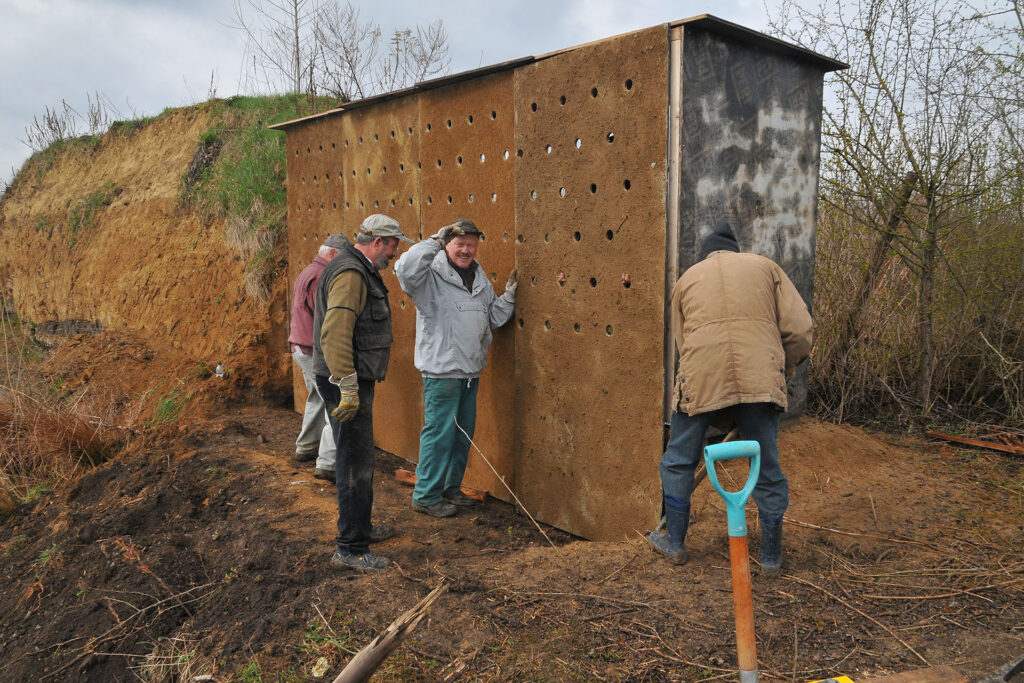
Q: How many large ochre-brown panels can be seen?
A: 4